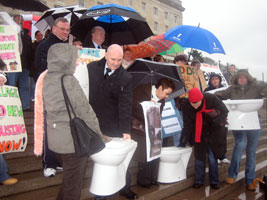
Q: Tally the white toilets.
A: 3